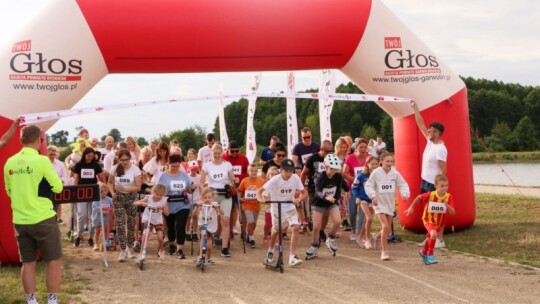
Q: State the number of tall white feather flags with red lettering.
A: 4